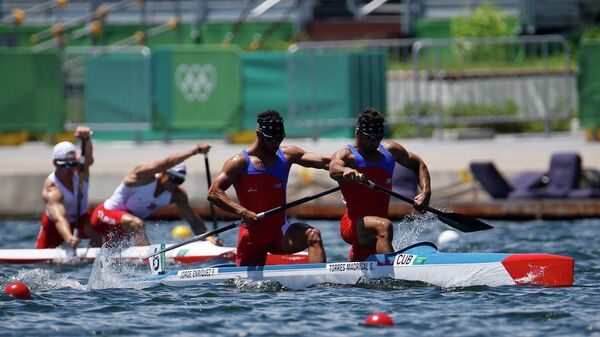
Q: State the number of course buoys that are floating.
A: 4